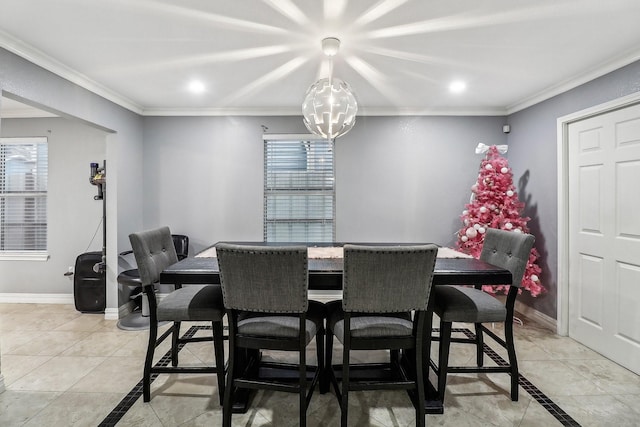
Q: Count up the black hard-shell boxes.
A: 1